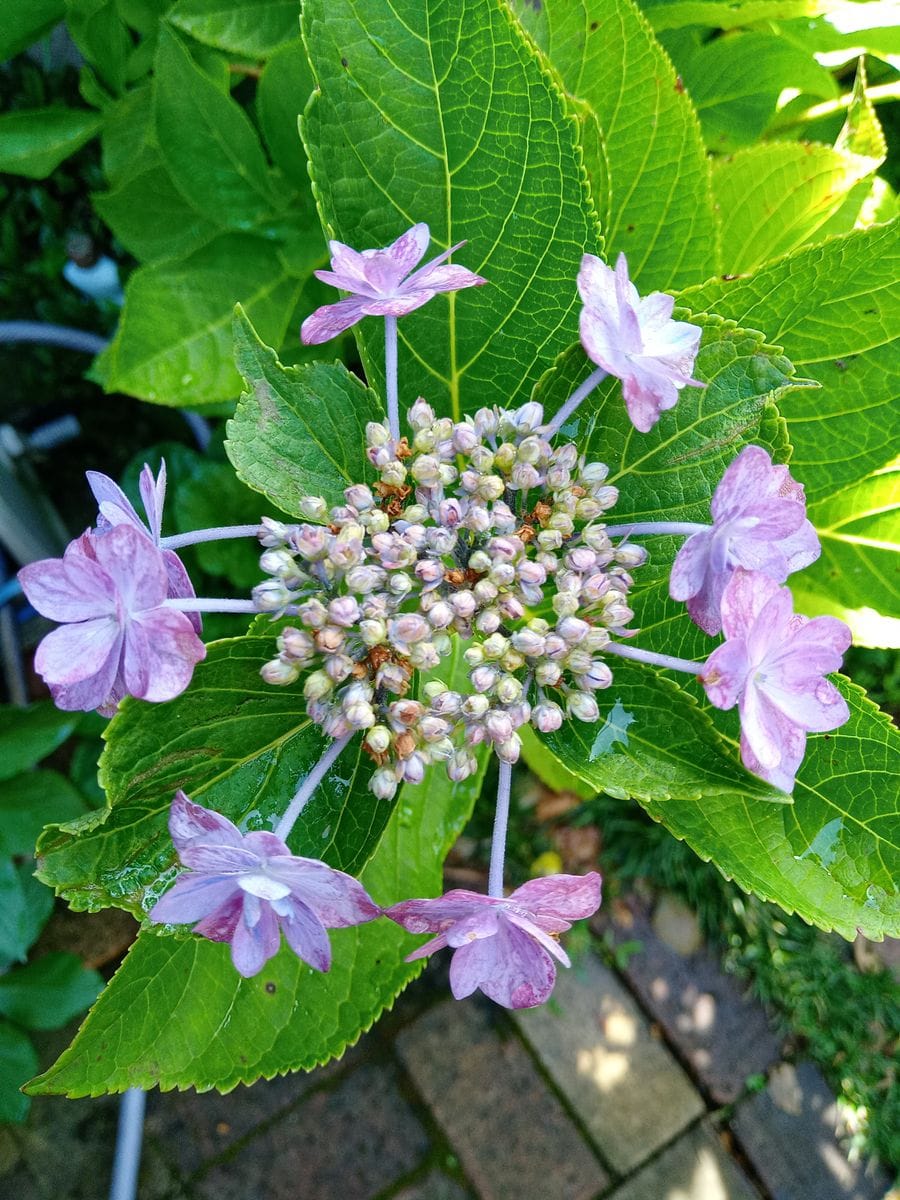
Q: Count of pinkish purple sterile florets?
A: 8